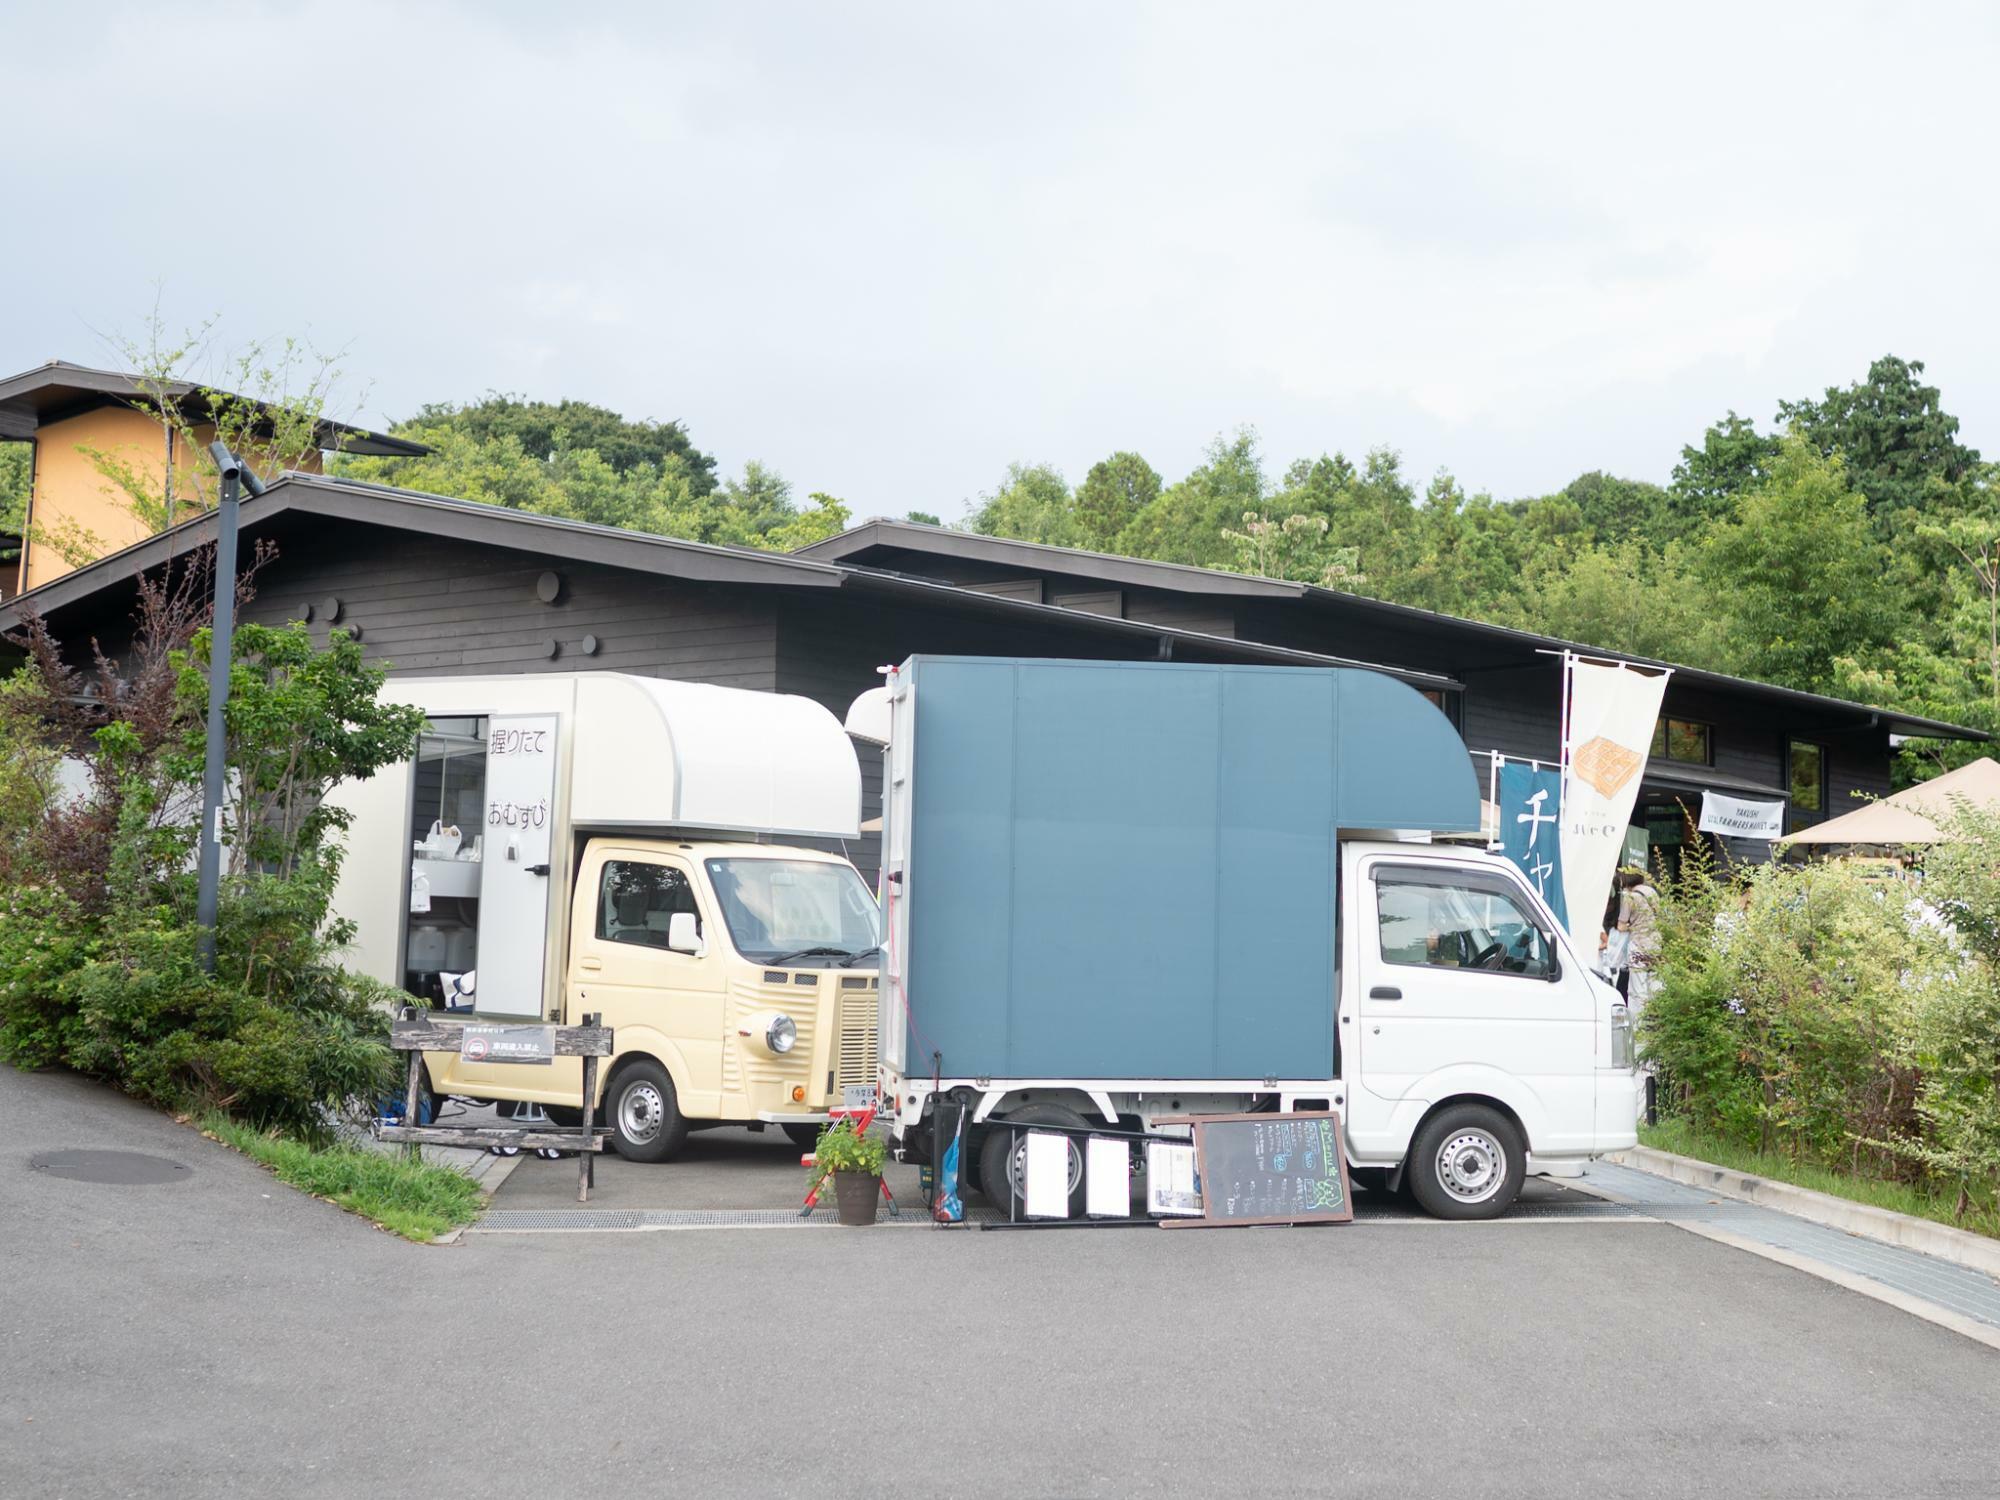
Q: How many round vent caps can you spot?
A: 6